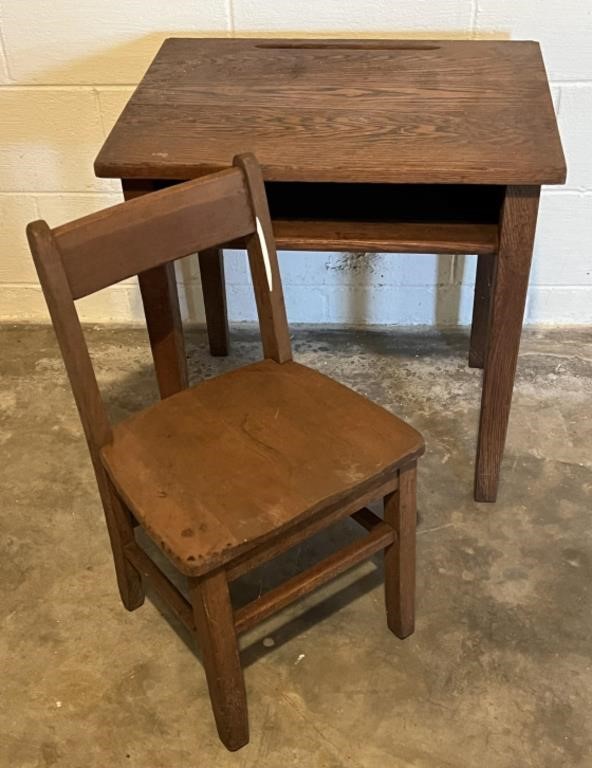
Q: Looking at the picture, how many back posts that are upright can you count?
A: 2